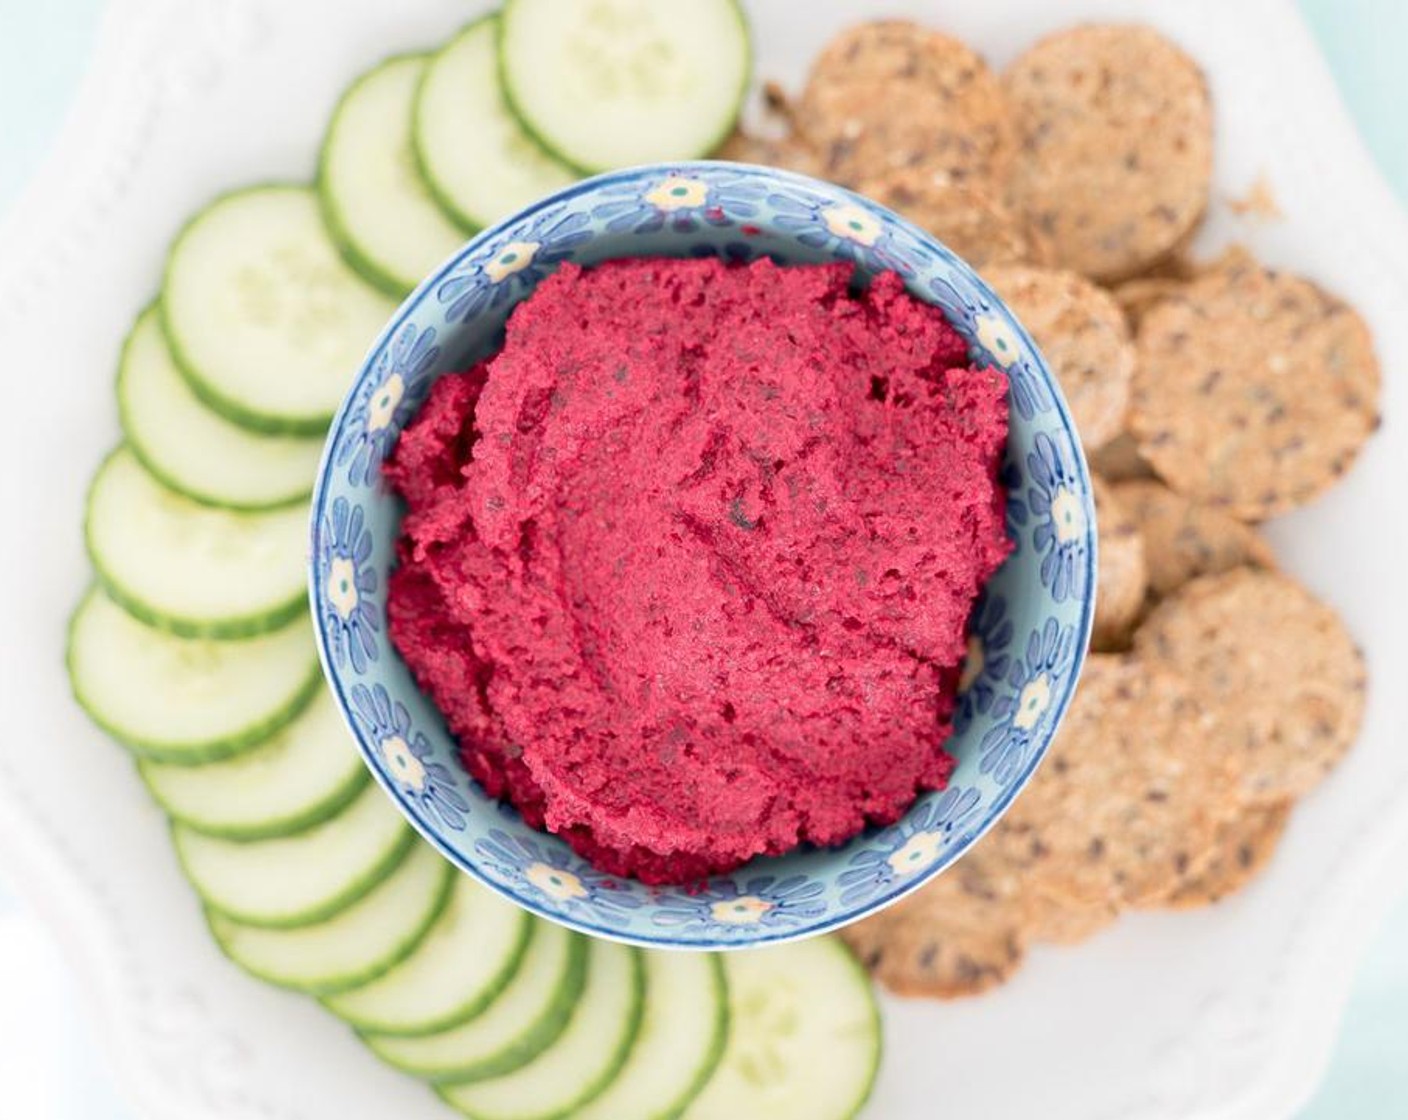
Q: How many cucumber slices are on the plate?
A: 15